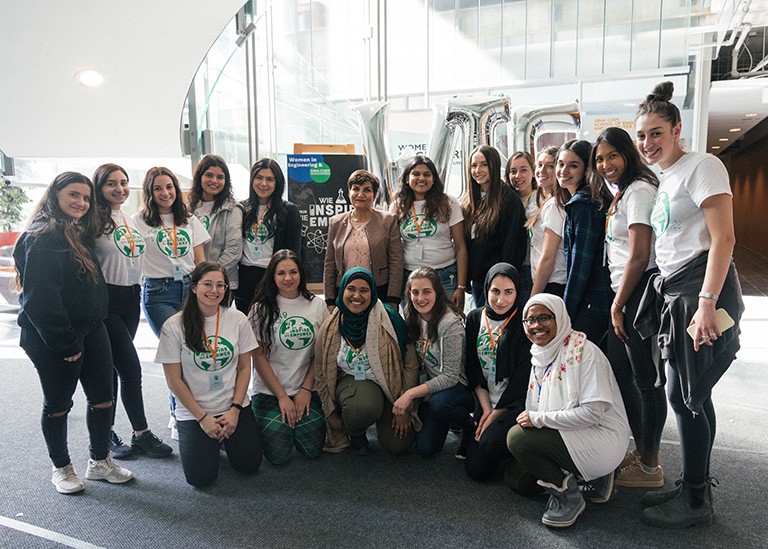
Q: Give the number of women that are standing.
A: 13